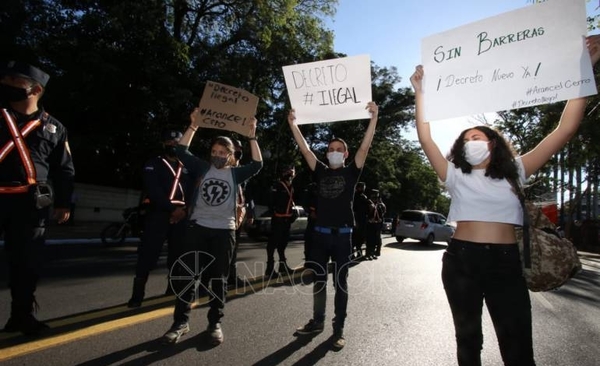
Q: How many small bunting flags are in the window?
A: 0